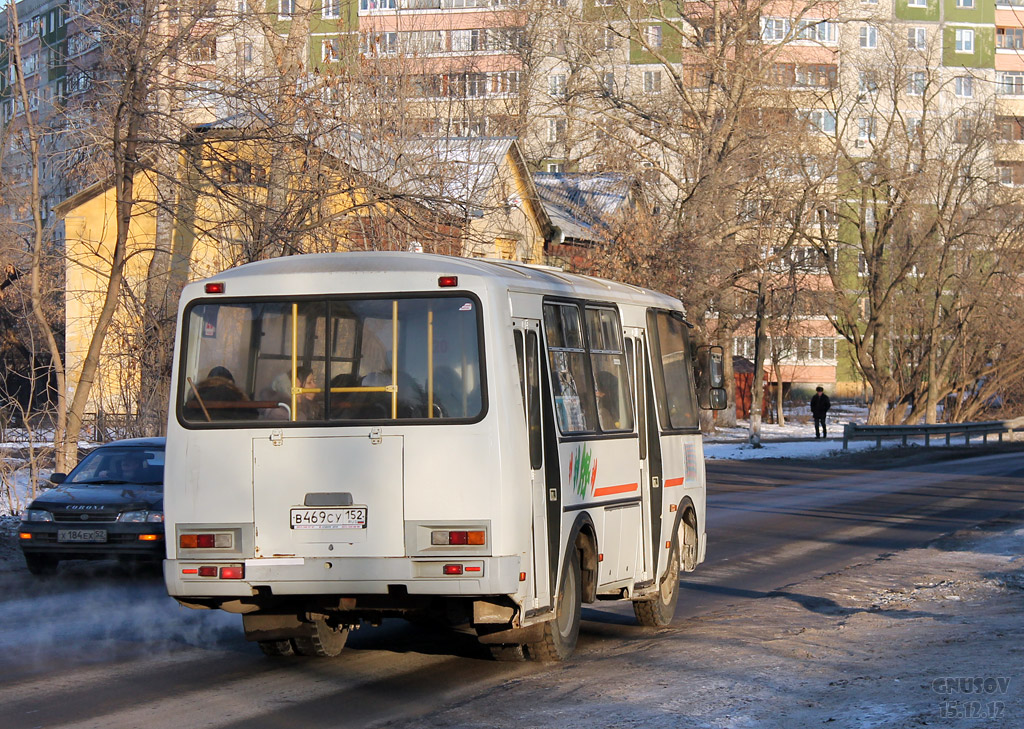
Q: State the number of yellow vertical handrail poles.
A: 3